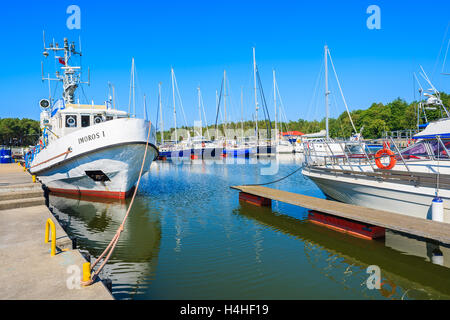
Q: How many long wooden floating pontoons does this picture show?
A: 1